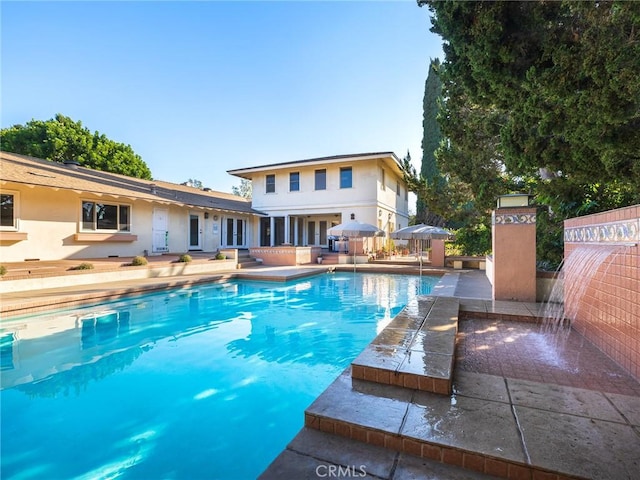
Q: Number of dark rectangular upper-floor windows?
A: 4